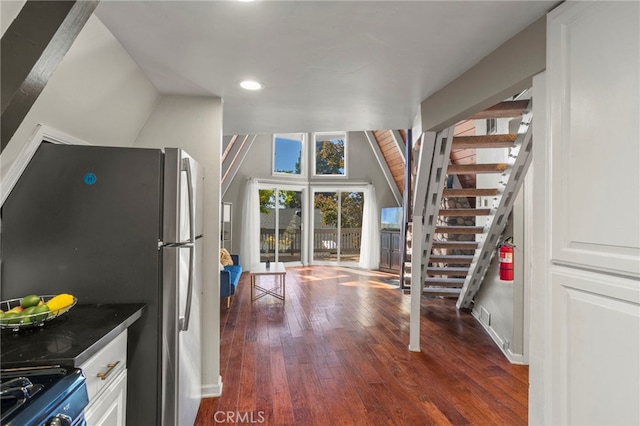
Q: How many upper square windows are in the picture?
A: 2